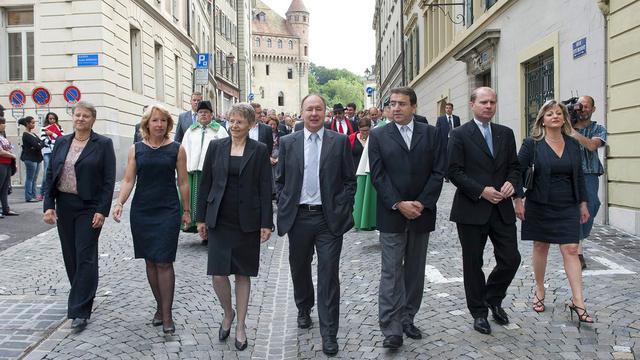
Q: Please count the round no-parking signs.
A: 3